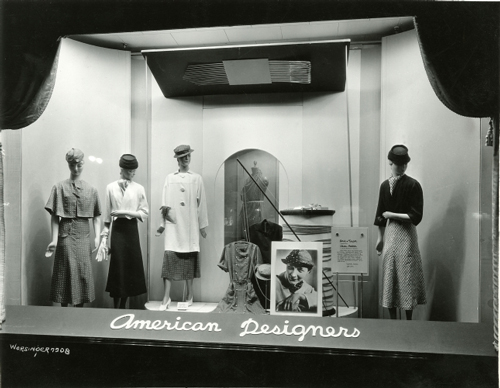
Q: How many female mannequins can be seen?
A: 4